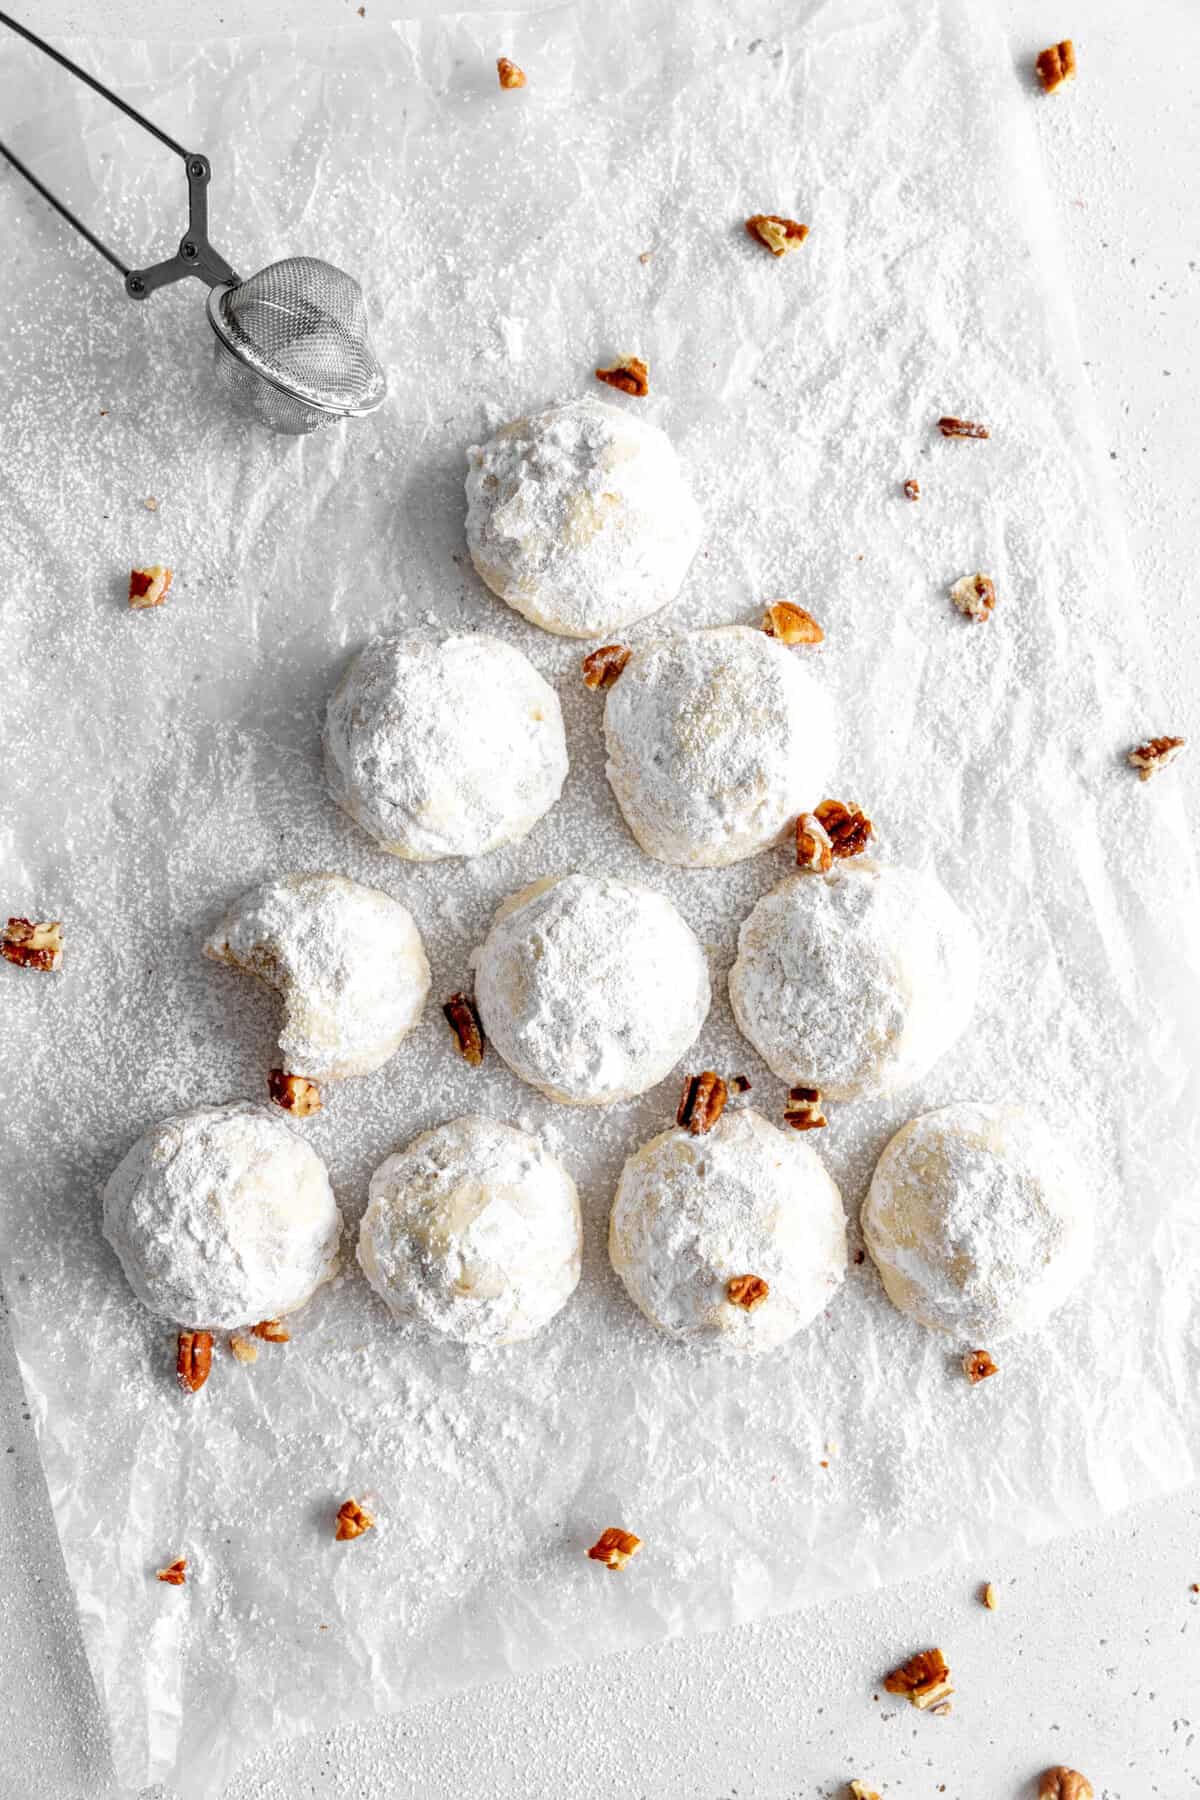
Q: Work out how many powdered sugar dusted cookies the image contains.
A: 10